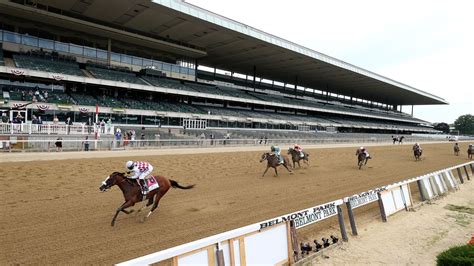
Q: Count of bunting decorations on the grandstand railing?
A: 5